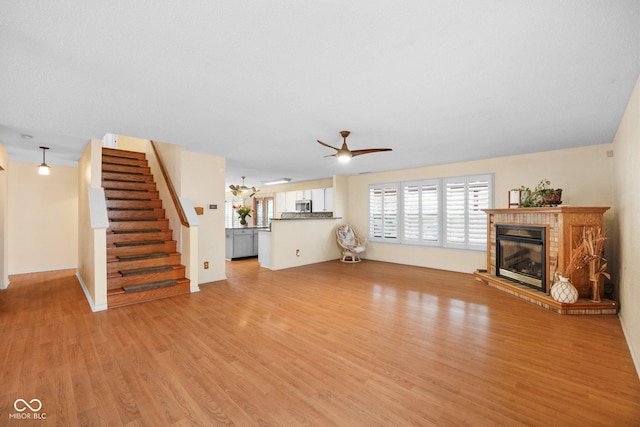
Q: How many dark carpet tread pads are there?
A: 13